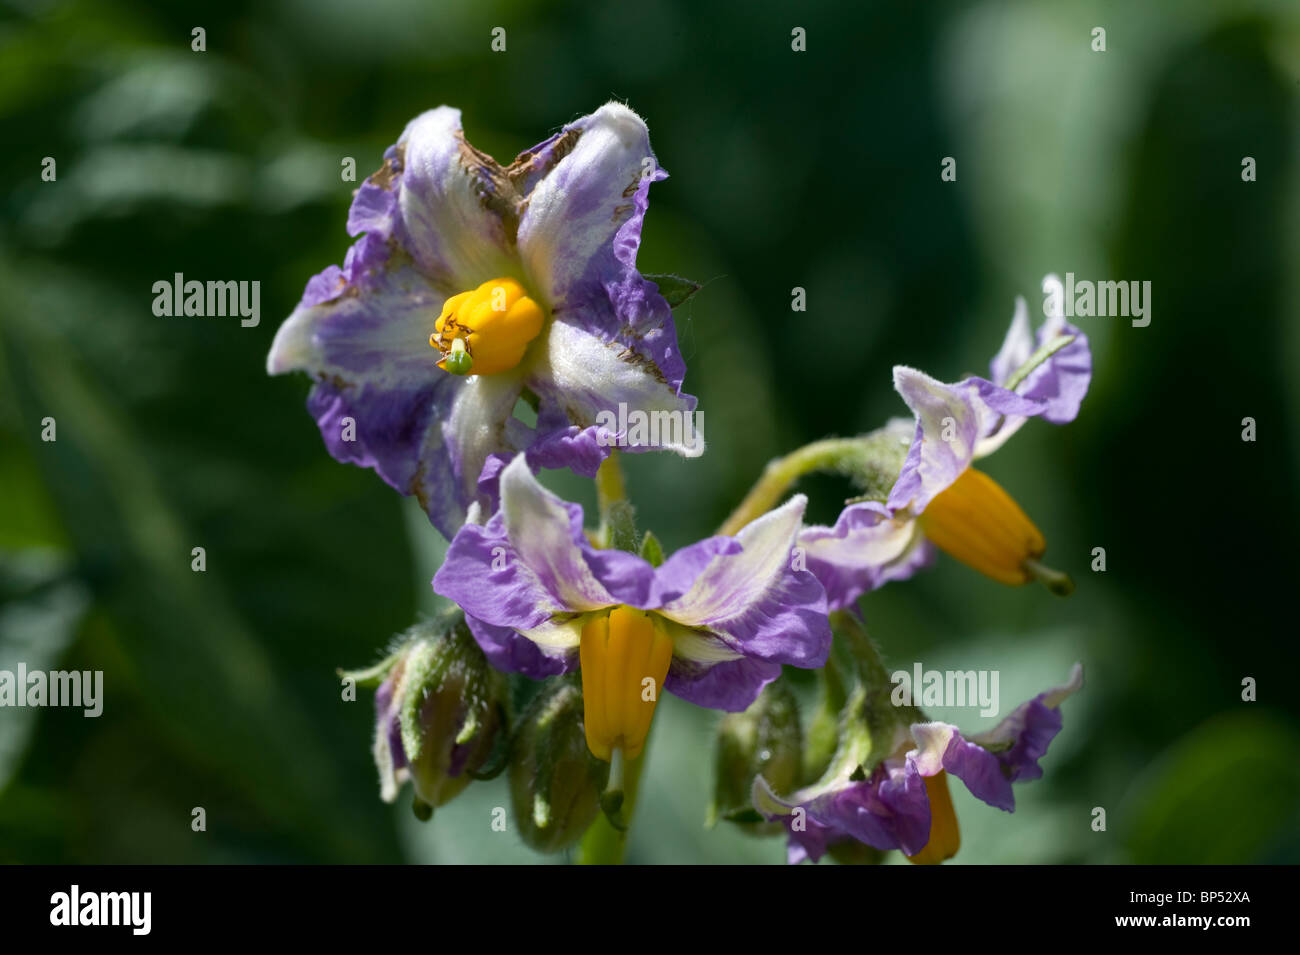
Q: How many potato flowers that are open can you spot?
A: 4